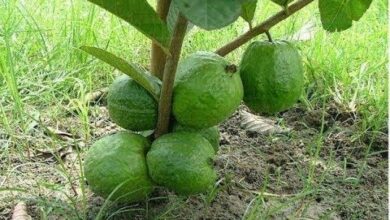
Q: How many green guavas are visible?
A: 6